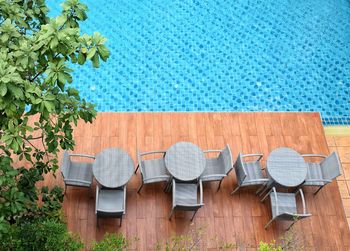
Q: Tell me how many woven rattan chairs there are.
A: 8